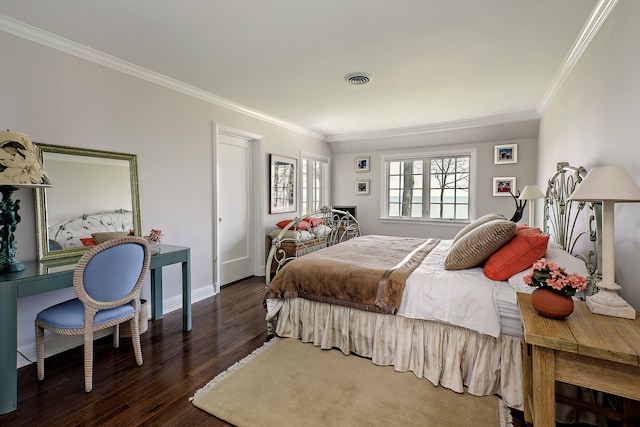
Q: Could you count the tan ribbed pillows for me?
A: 2